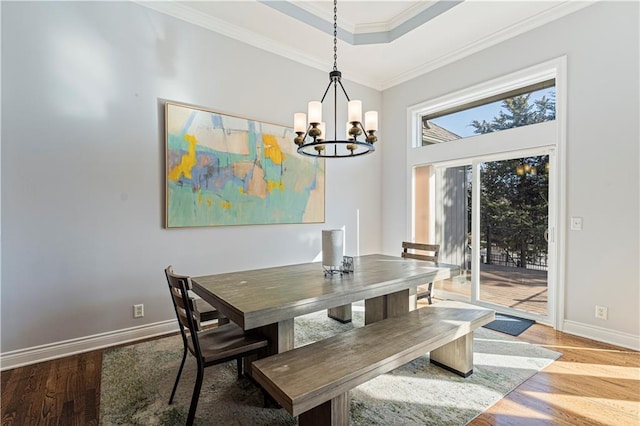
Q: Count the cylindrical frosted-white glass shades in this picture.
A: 6